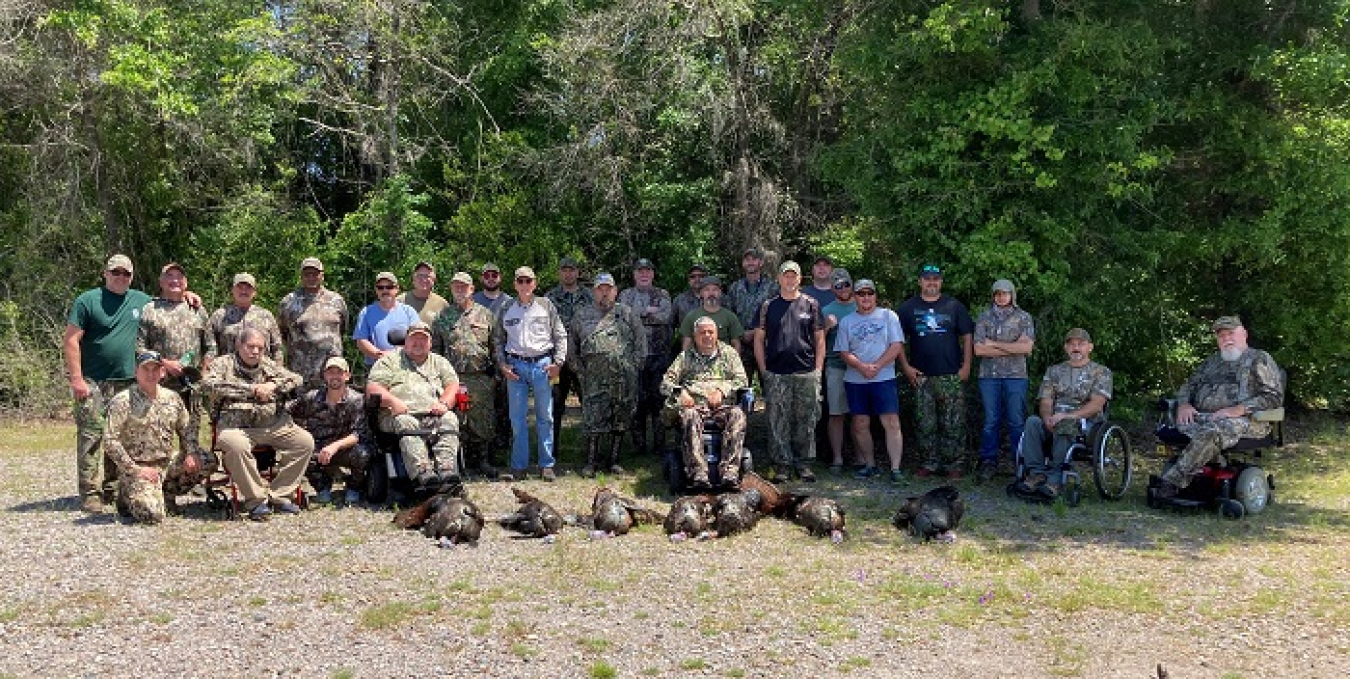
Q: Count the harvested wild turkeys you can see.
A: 7